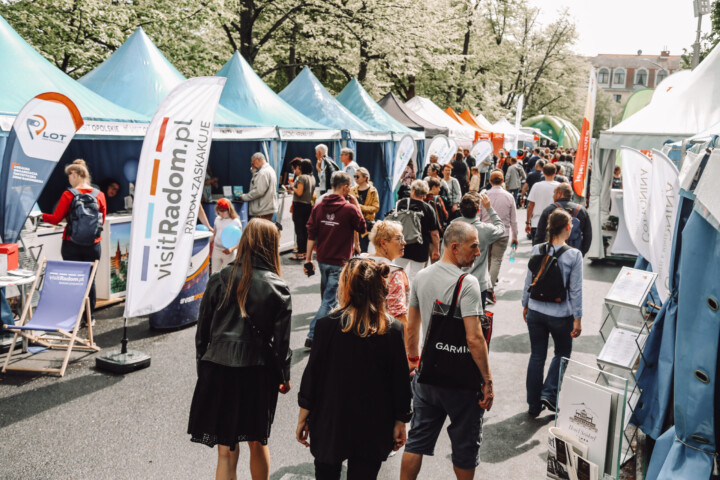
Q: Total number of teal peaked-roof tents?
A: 5